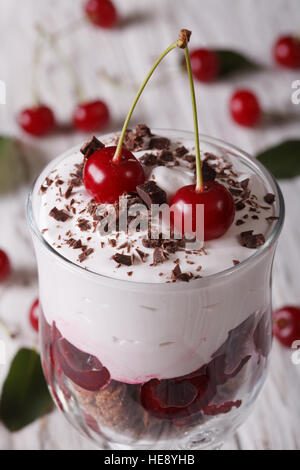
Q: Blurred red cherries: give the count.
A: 9